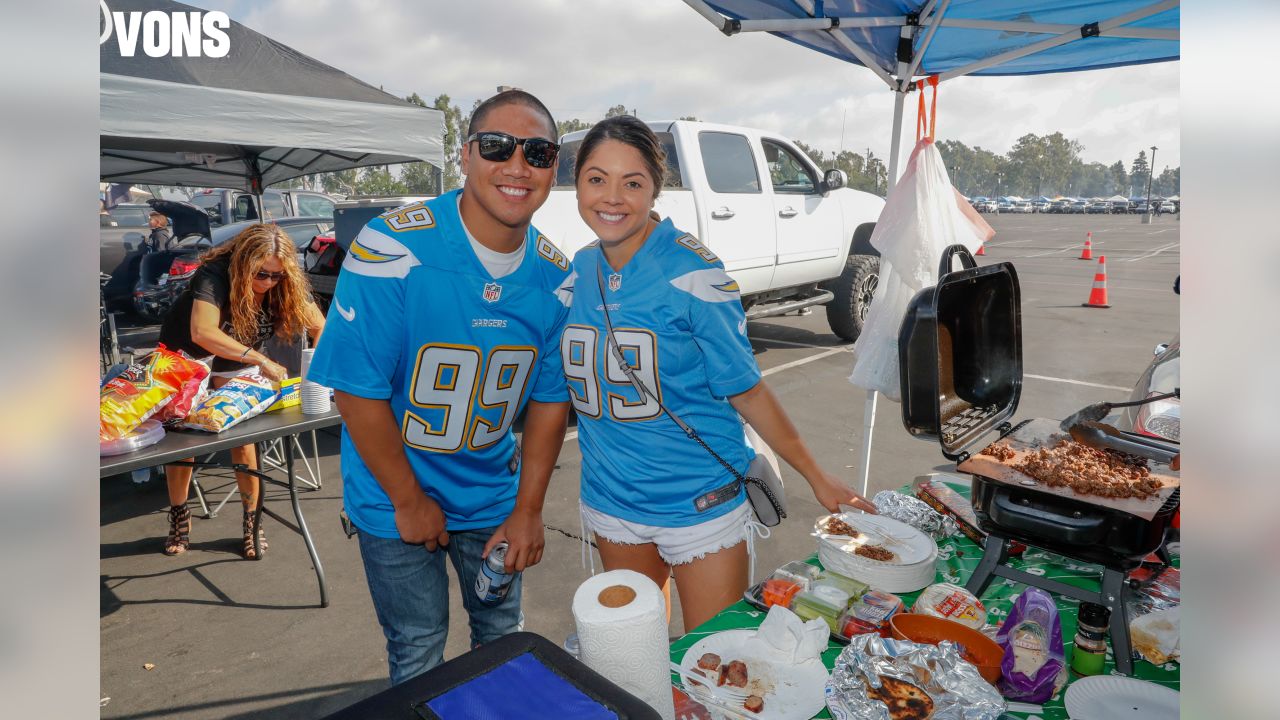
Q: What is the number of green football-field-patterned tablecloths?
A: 1